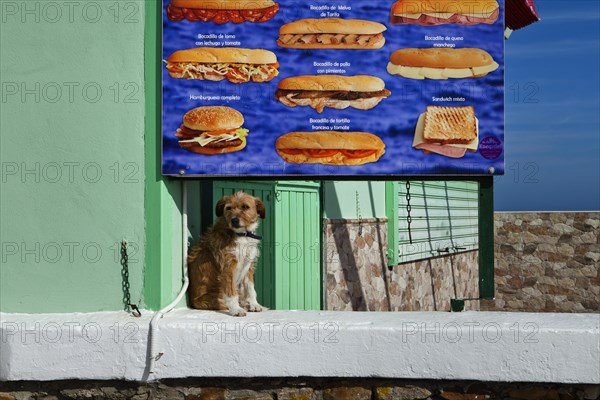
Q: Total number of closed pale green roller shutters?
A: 1